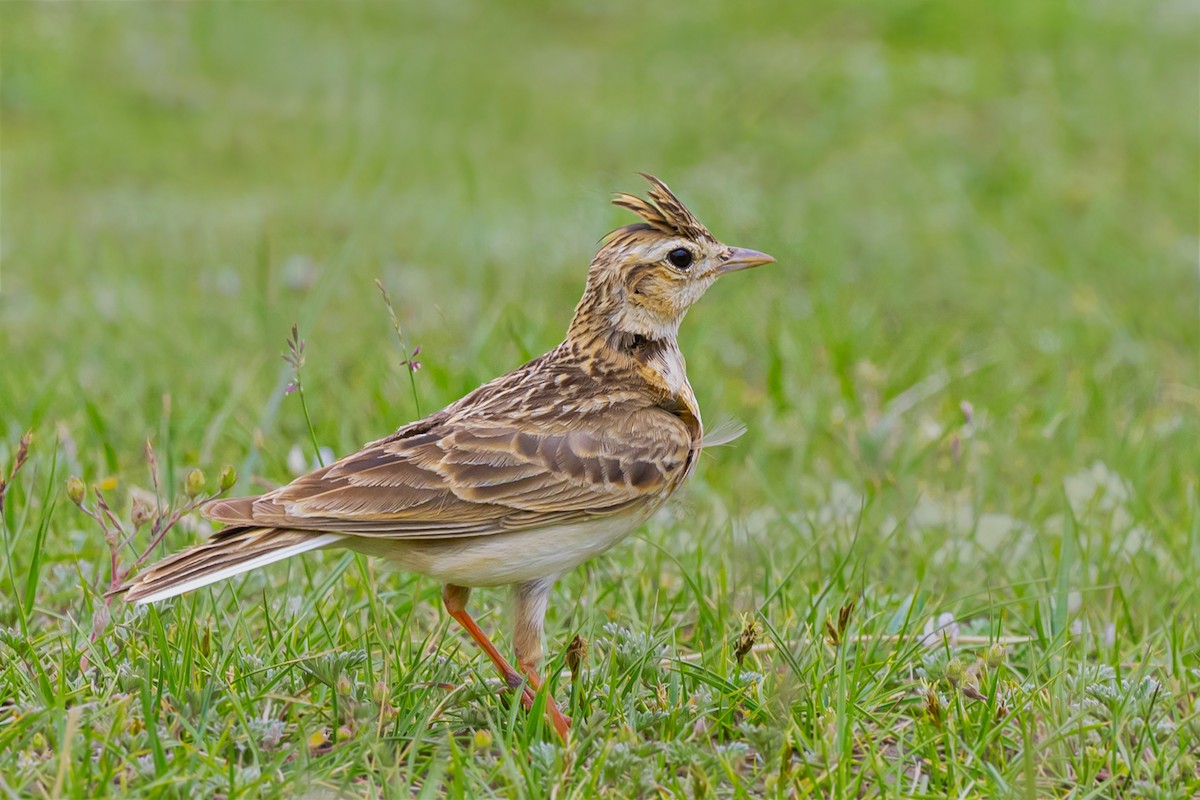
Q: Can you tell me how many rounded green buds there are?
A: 3